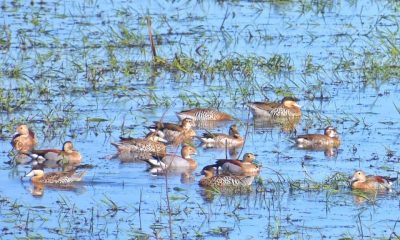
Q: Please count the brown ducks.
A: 13